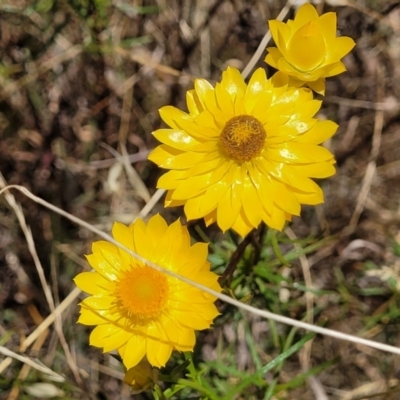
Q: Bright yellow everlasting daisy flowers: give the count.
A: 3